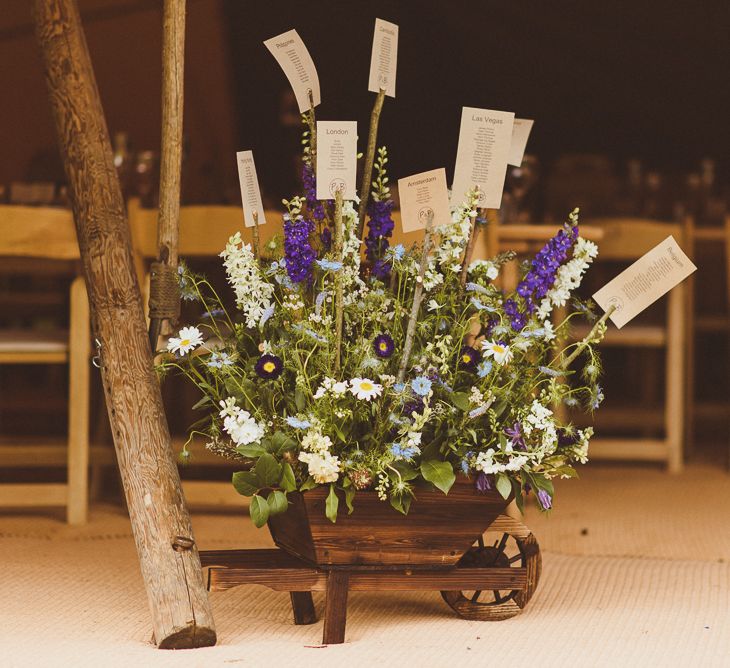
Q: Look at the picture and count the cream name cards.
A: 8